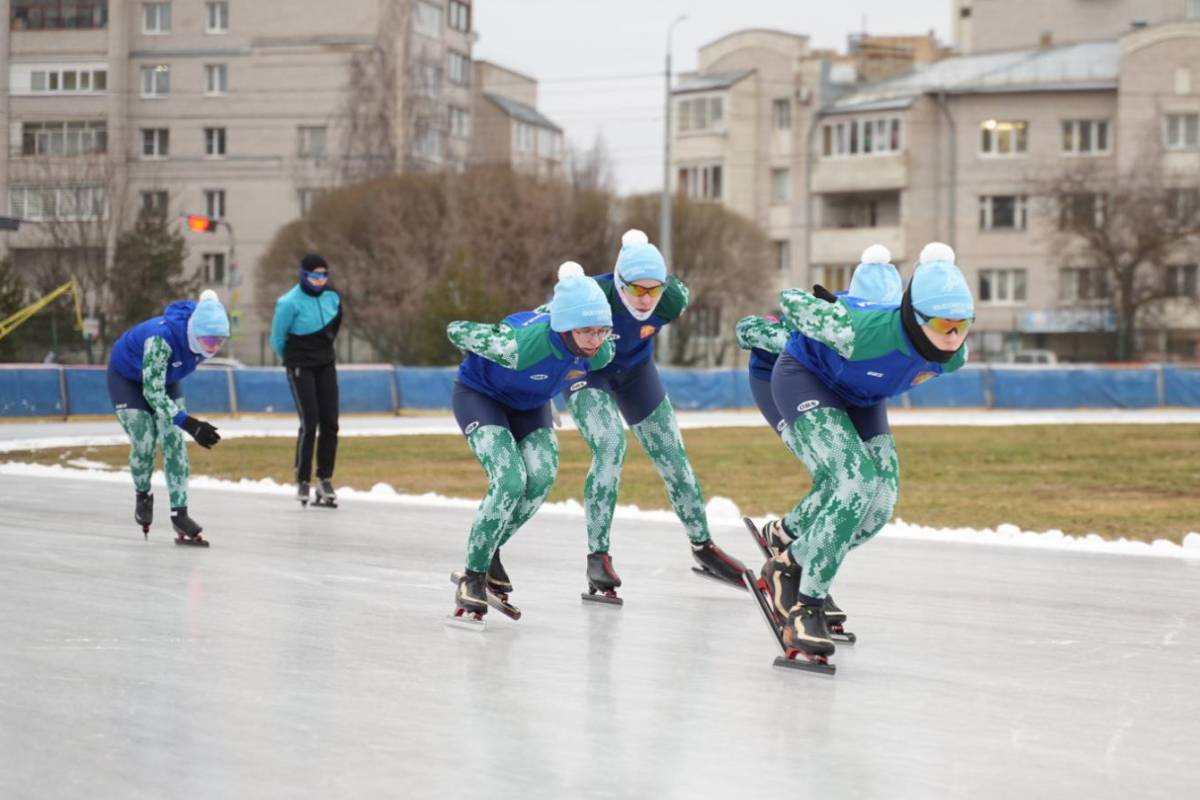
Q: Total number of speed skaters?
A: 6